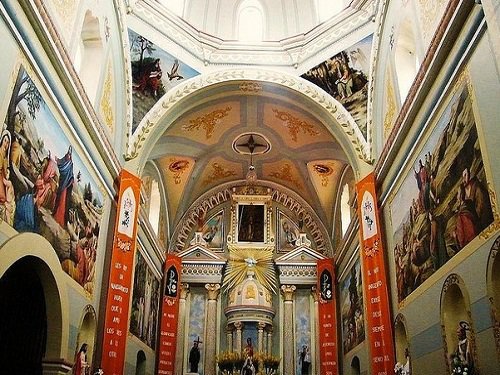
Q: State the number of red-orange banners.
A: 4